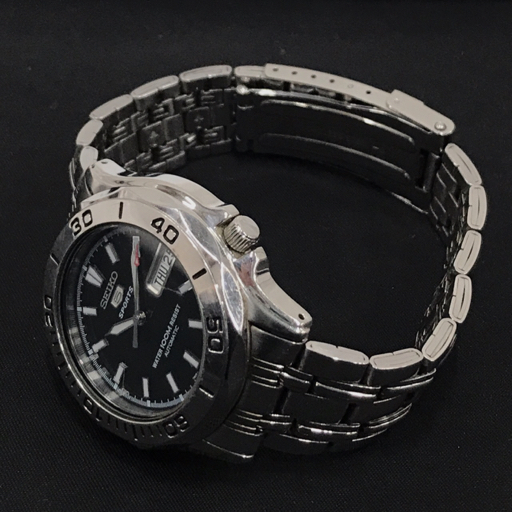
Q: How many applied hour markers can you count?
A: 11